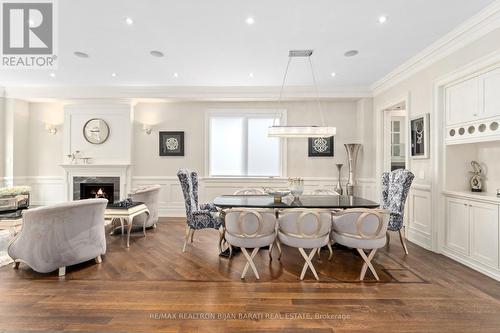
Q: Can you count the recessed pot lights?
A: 8